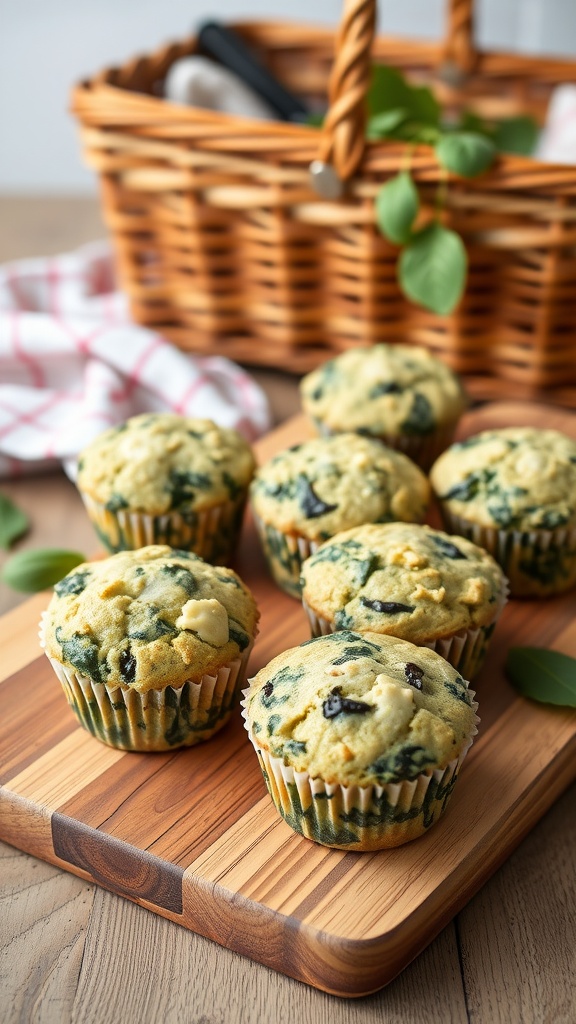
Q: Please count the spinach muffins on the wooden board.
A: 7